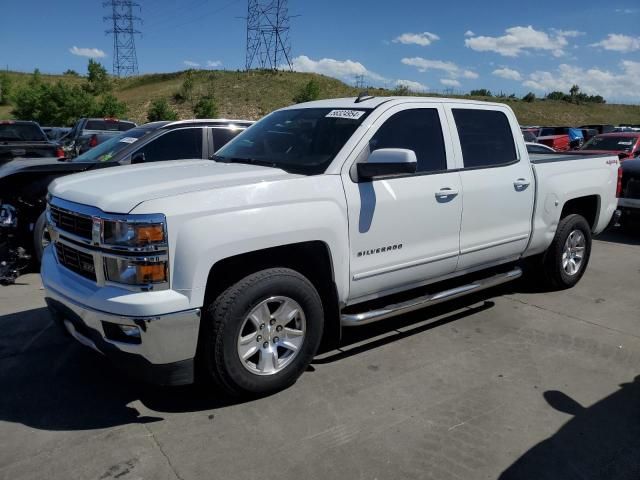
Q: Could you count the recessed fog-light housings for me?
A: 1